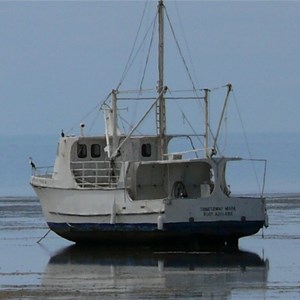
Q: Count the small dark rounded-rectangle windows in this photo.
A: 3